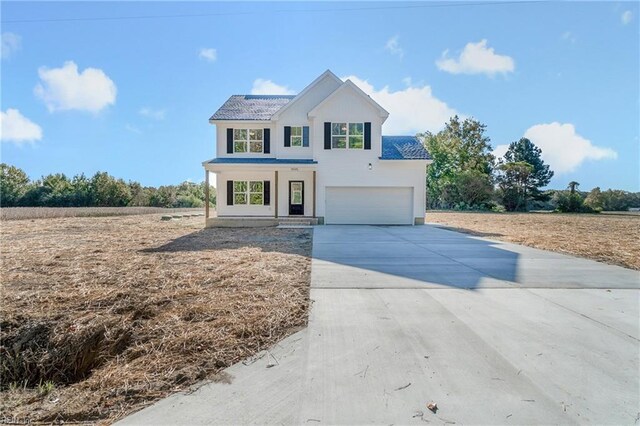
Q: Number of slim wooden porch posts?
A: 3